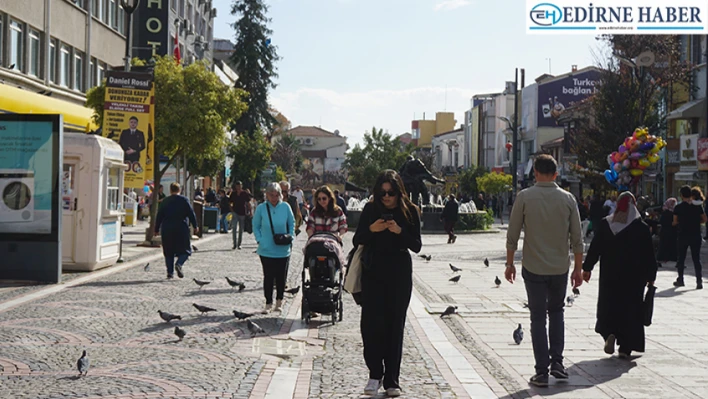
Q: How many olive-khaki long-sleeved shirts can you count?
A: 1